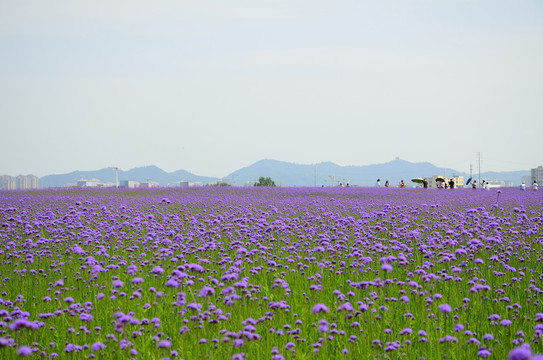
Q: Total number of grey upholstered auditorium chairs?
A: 0